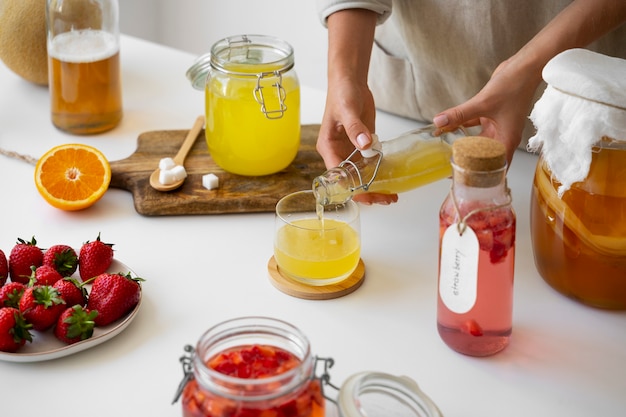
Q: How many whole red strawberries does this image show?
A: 11